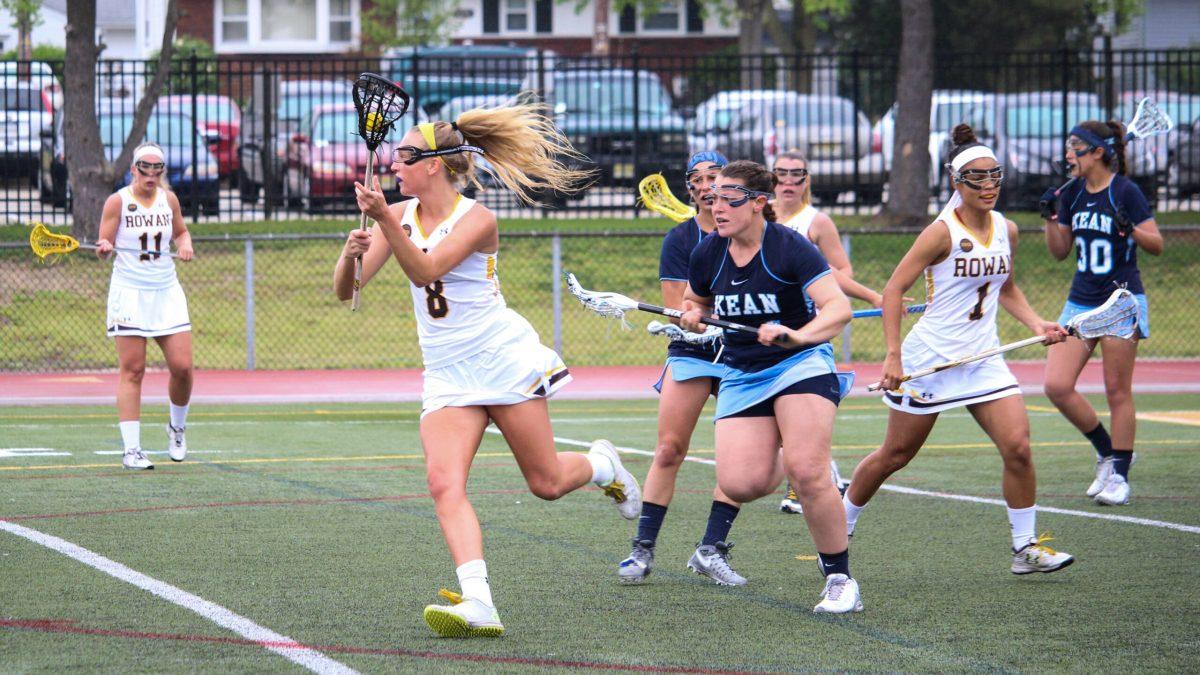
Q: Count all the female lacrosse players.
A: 7